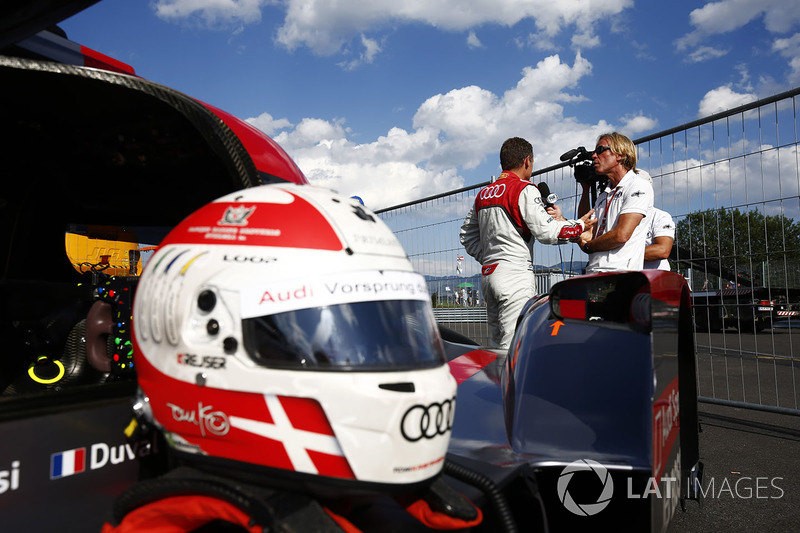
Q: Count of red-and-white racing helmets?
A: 1